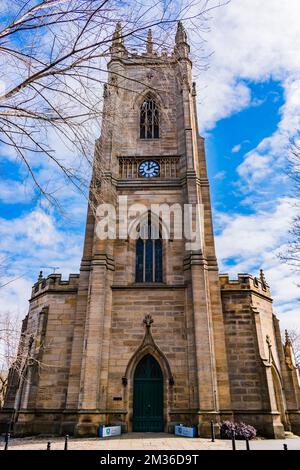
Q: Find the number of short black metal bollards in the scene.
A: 7